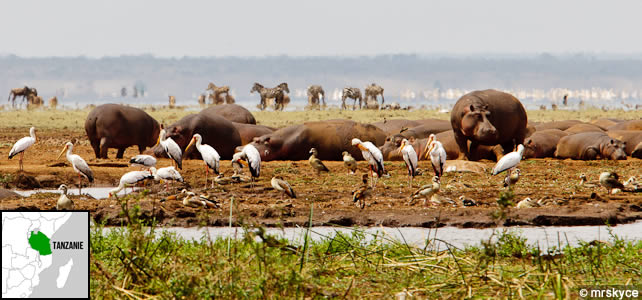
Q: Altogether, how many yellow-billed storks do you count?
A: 13